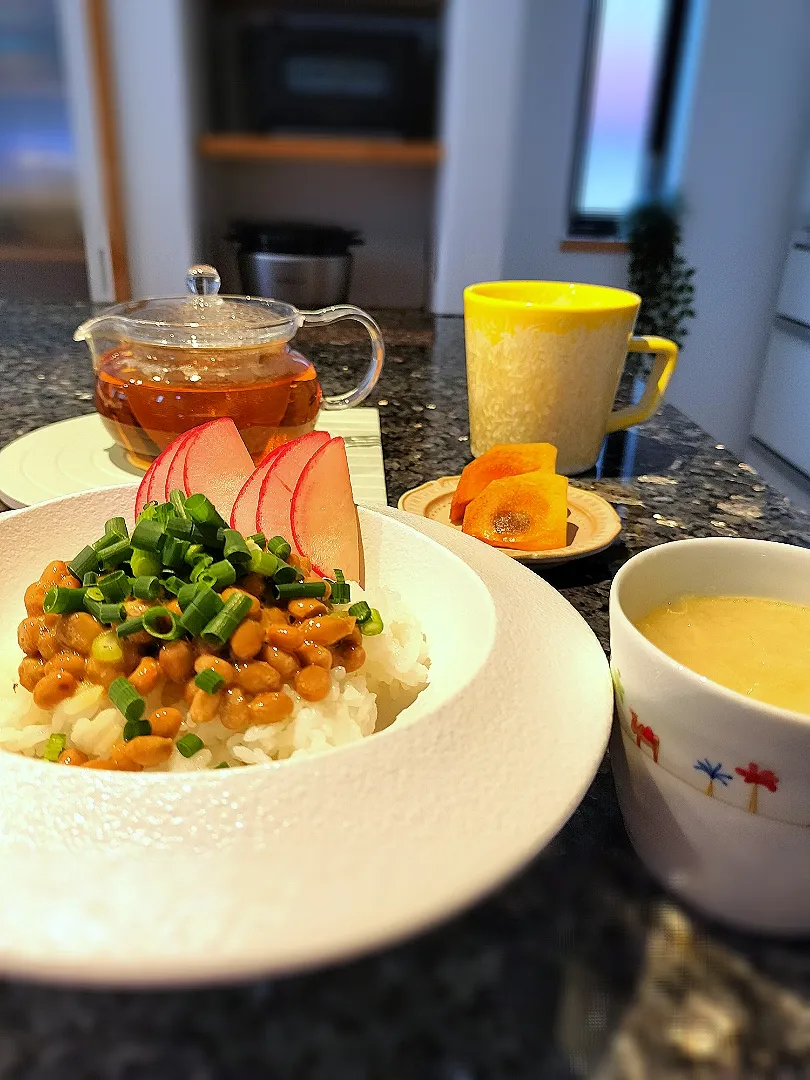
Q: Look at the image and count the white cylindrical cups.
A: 1